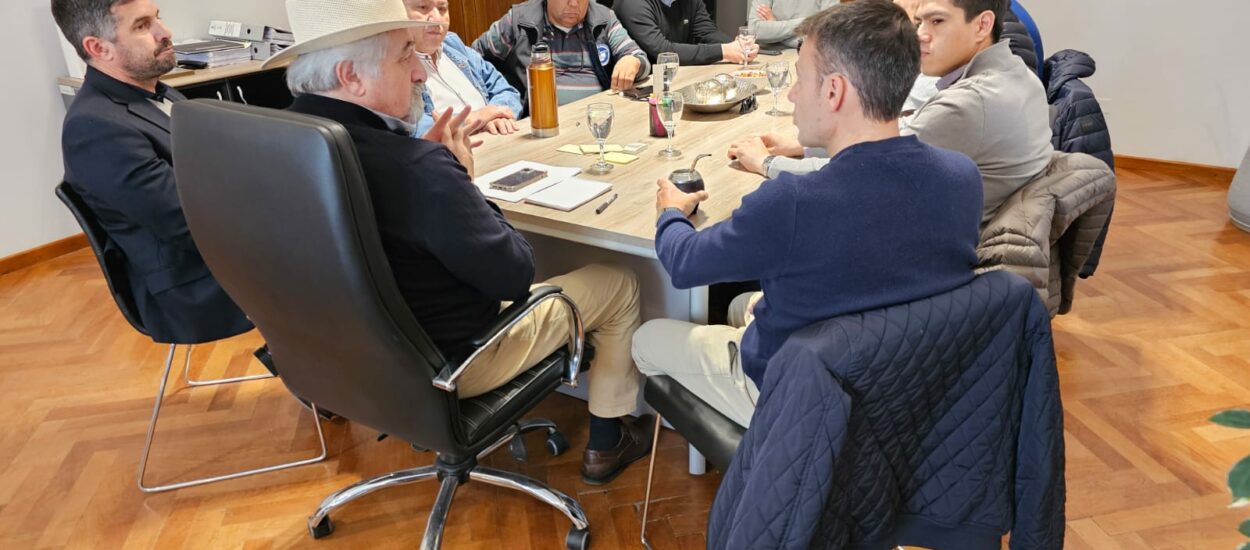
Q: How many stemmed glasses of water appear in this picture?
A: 5